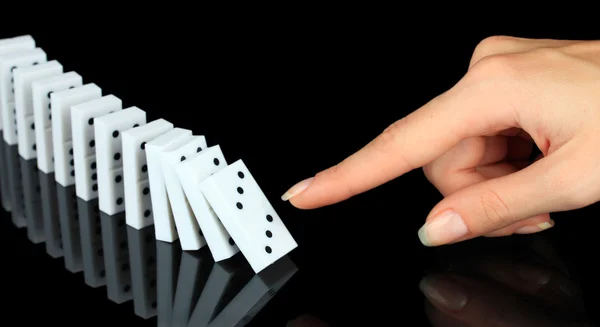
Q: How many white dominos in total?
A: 12